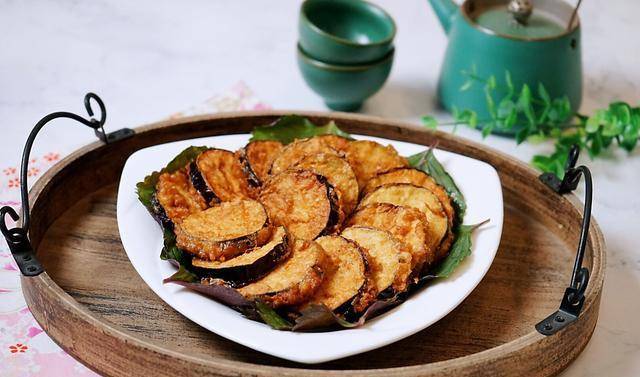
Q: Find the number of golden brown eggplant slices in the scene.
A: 15